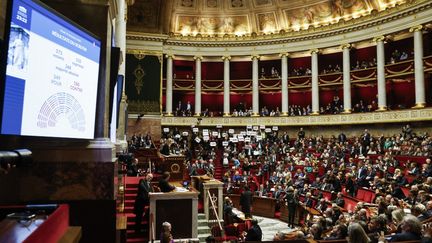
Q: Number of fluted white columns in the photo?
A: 9